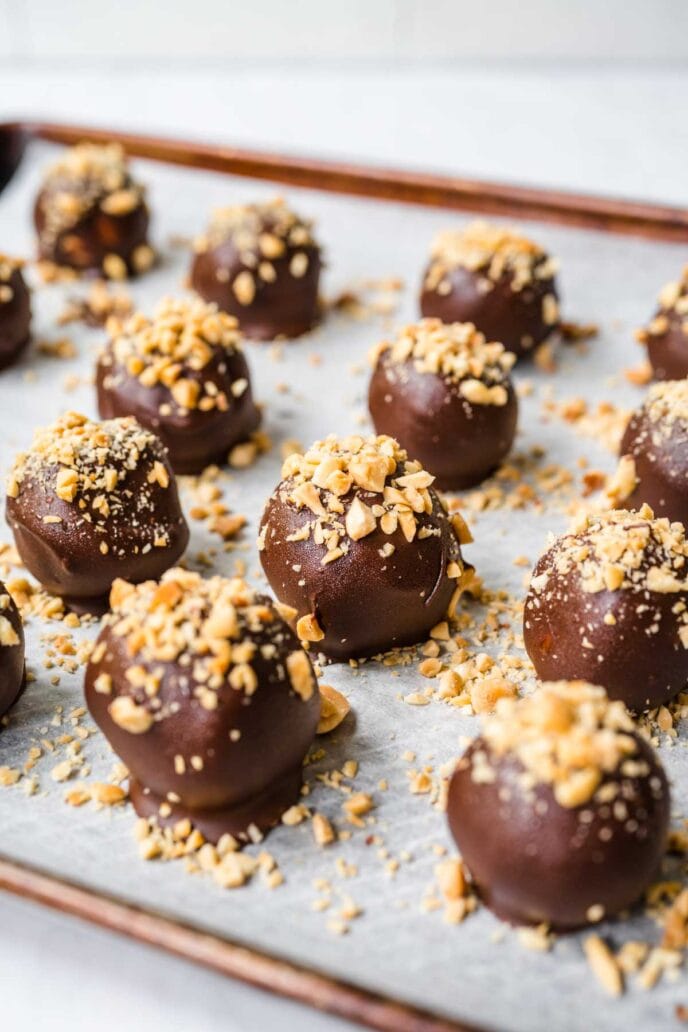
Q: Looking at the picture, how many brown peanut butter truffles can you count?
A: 14